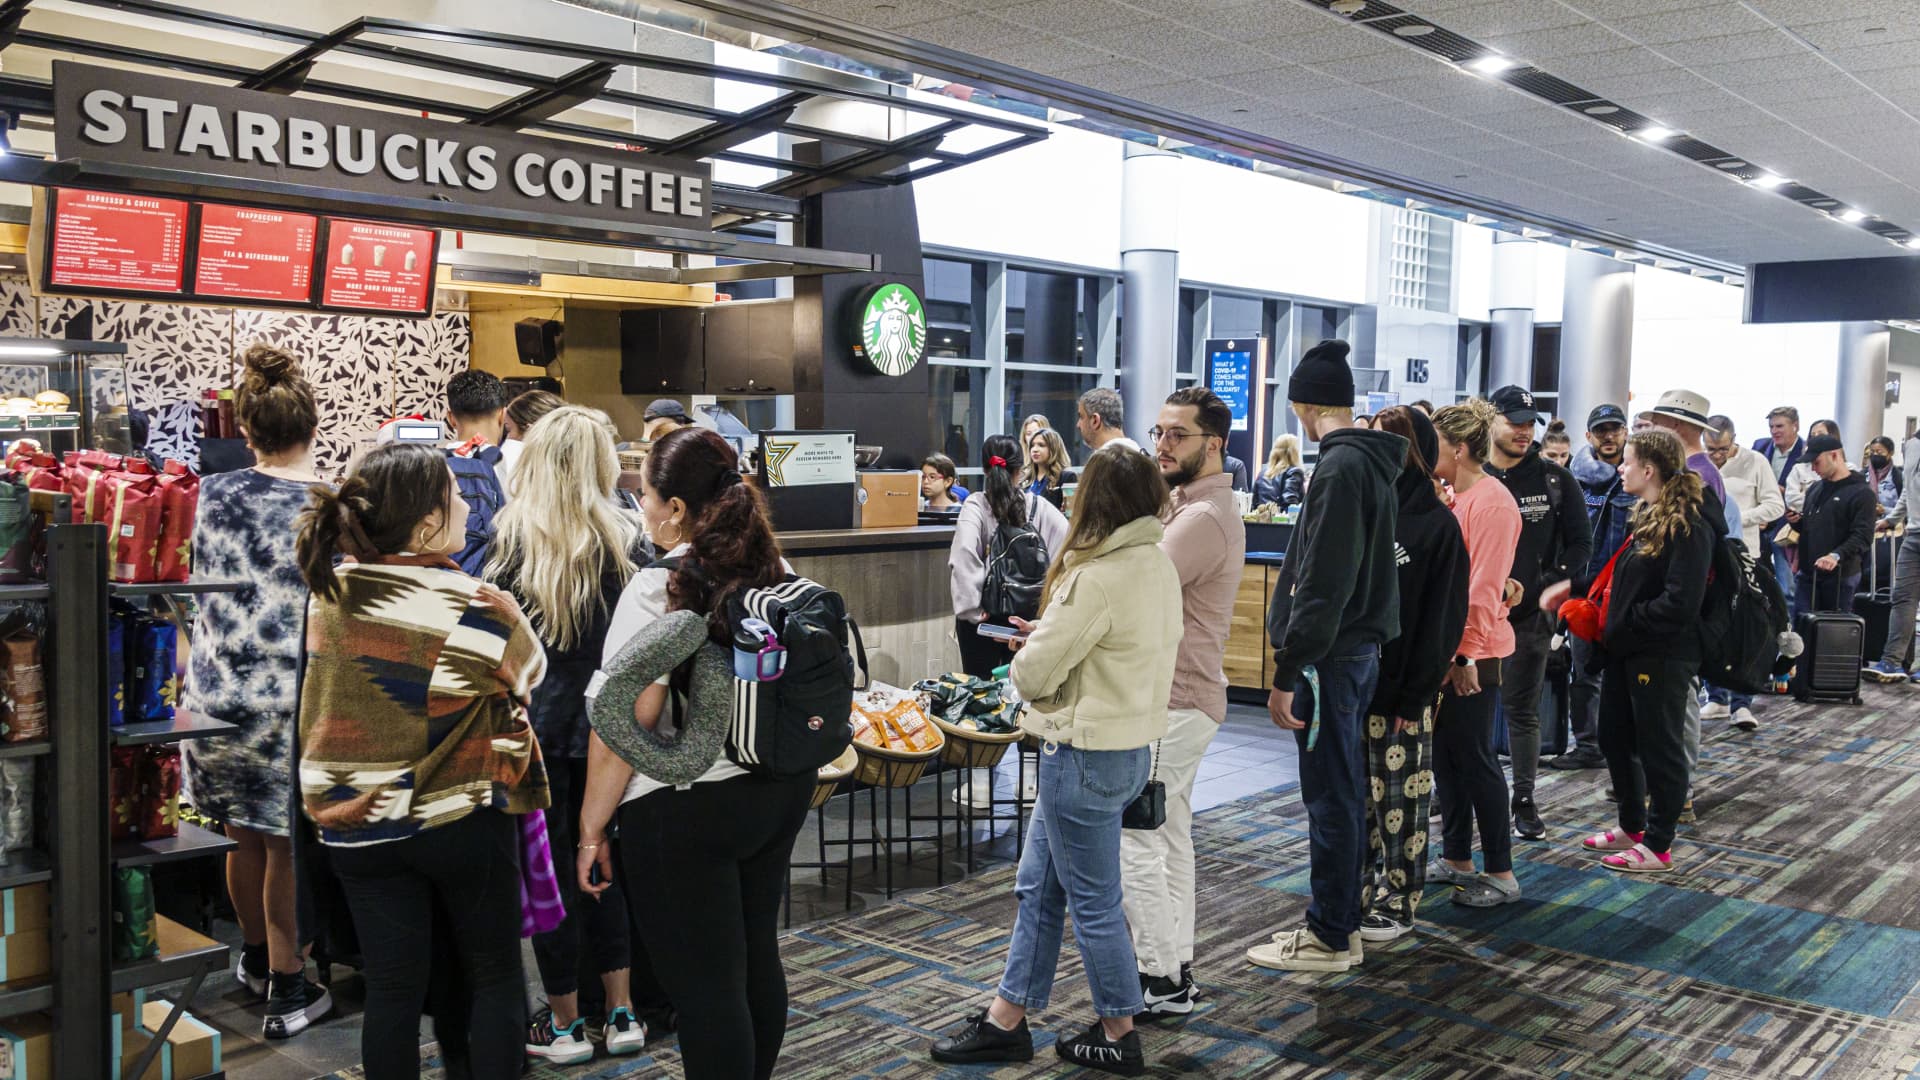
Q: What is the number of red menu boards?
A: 3